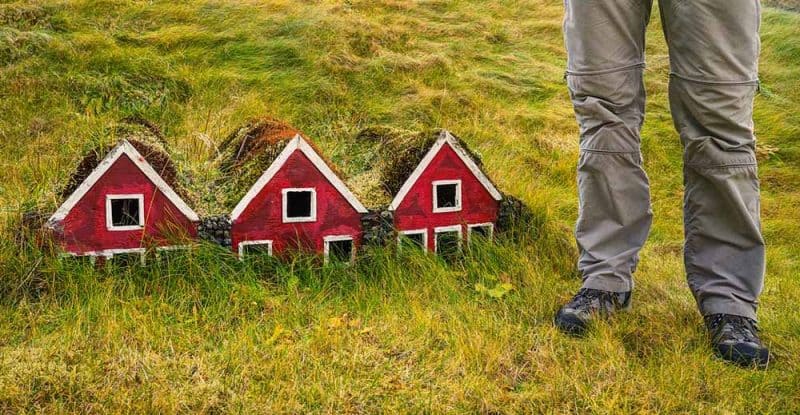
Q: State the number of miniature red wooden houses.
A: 3